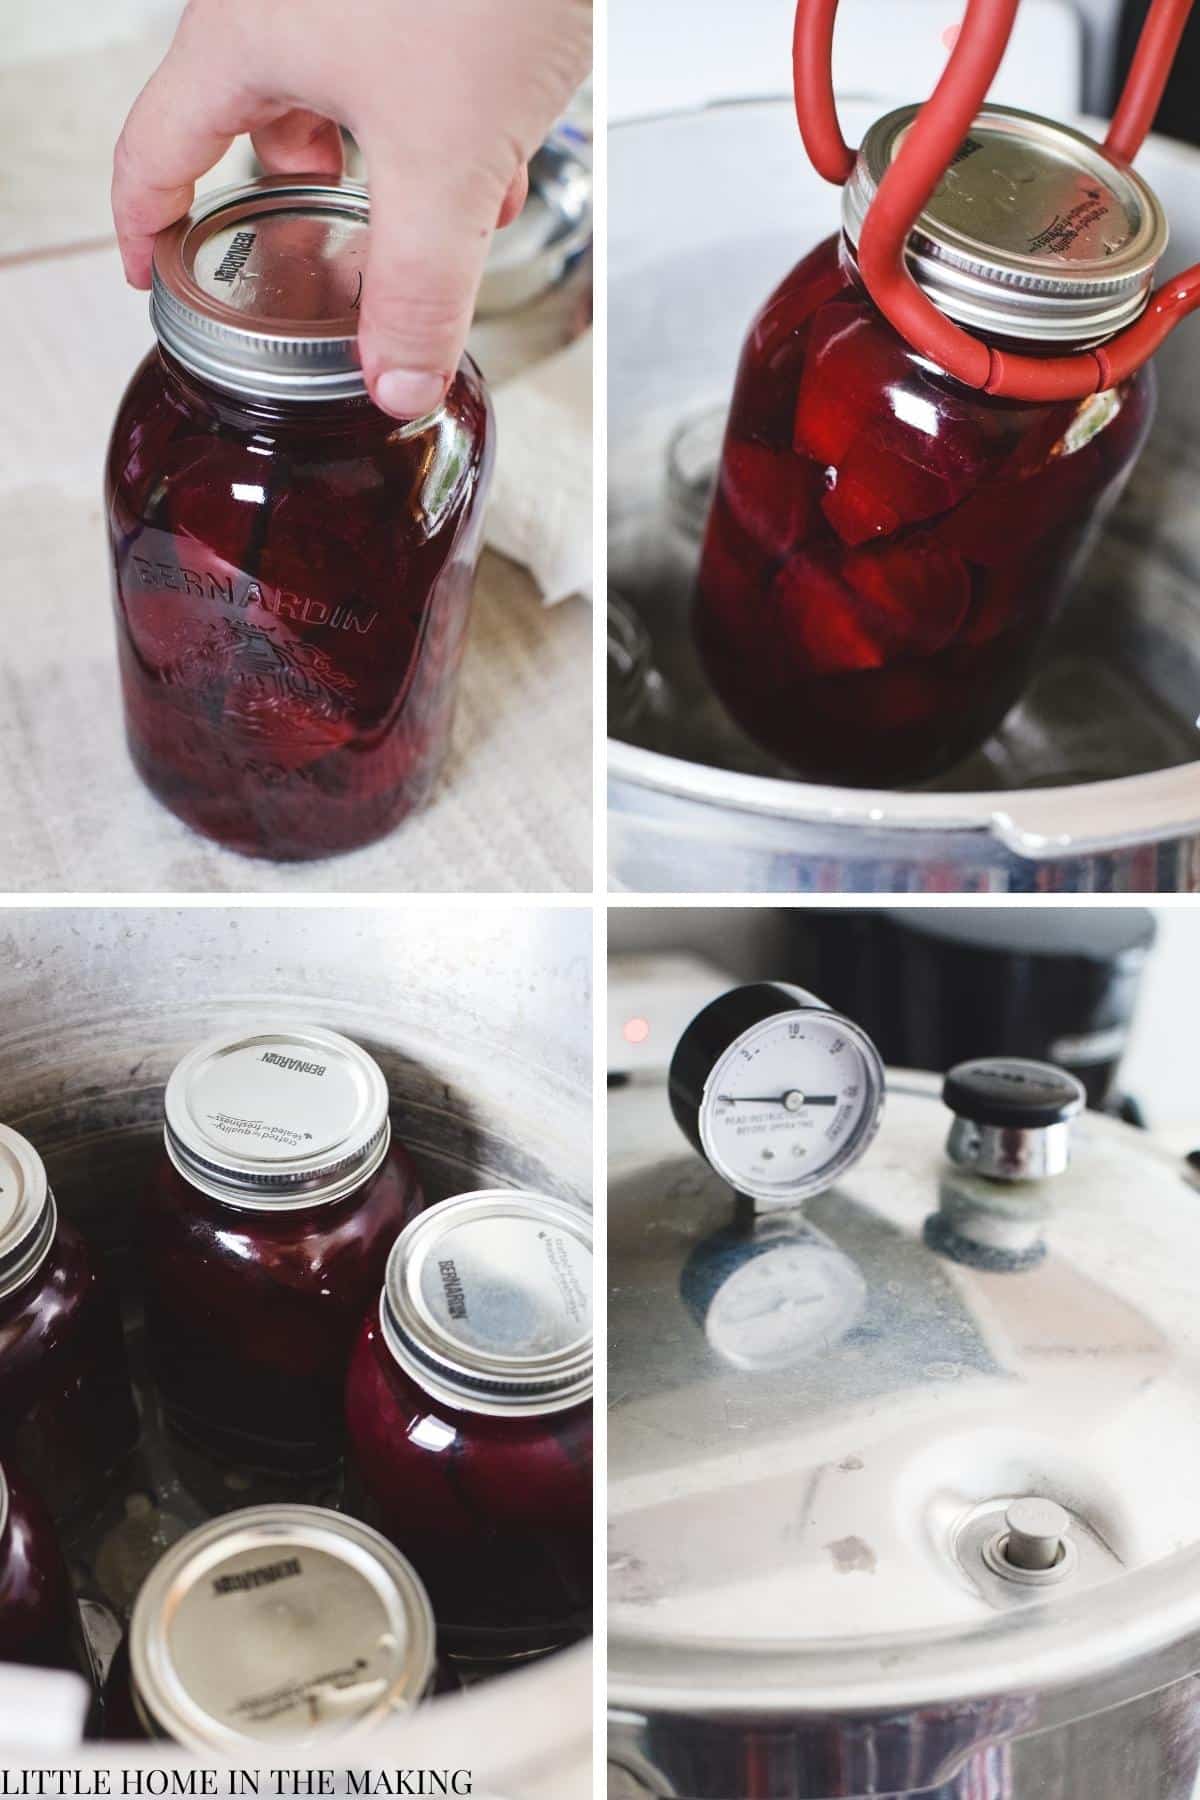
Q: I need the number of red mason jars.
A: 7